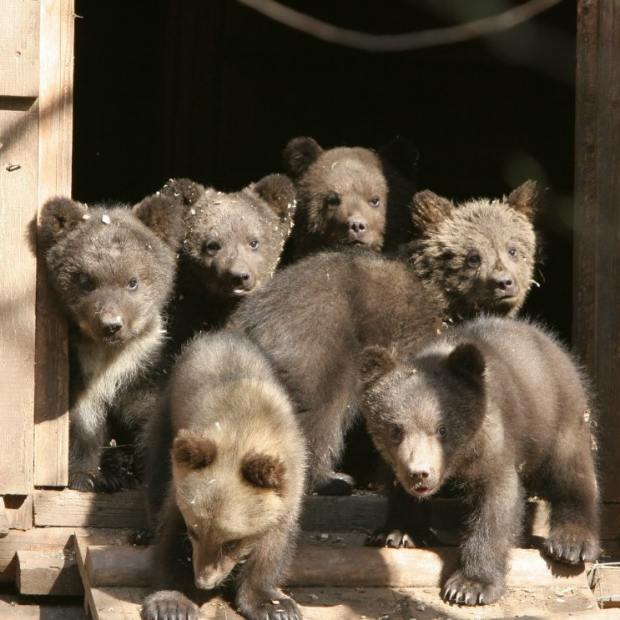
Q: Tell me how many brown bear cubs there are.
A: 7